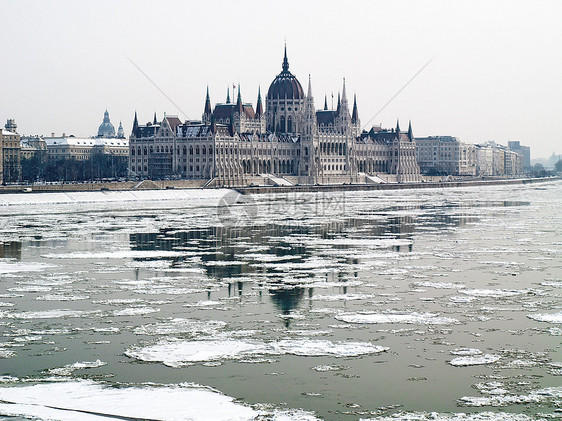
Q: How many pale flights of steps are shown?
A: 2